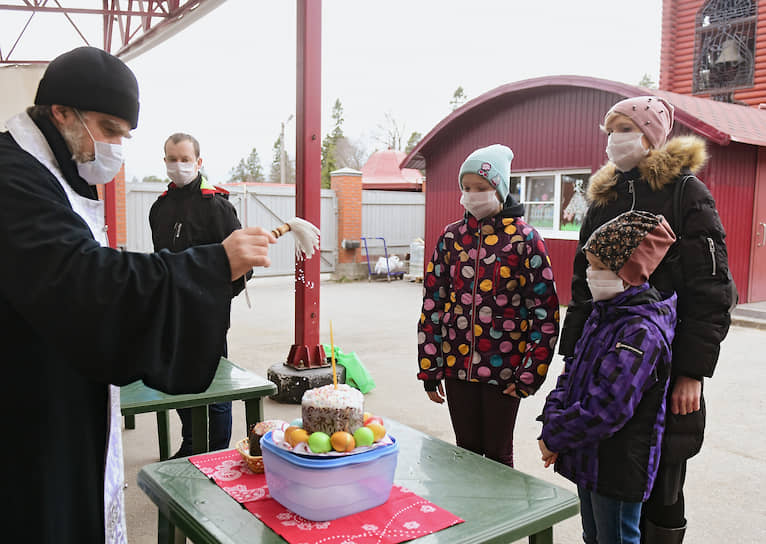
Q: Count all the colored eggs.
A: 9